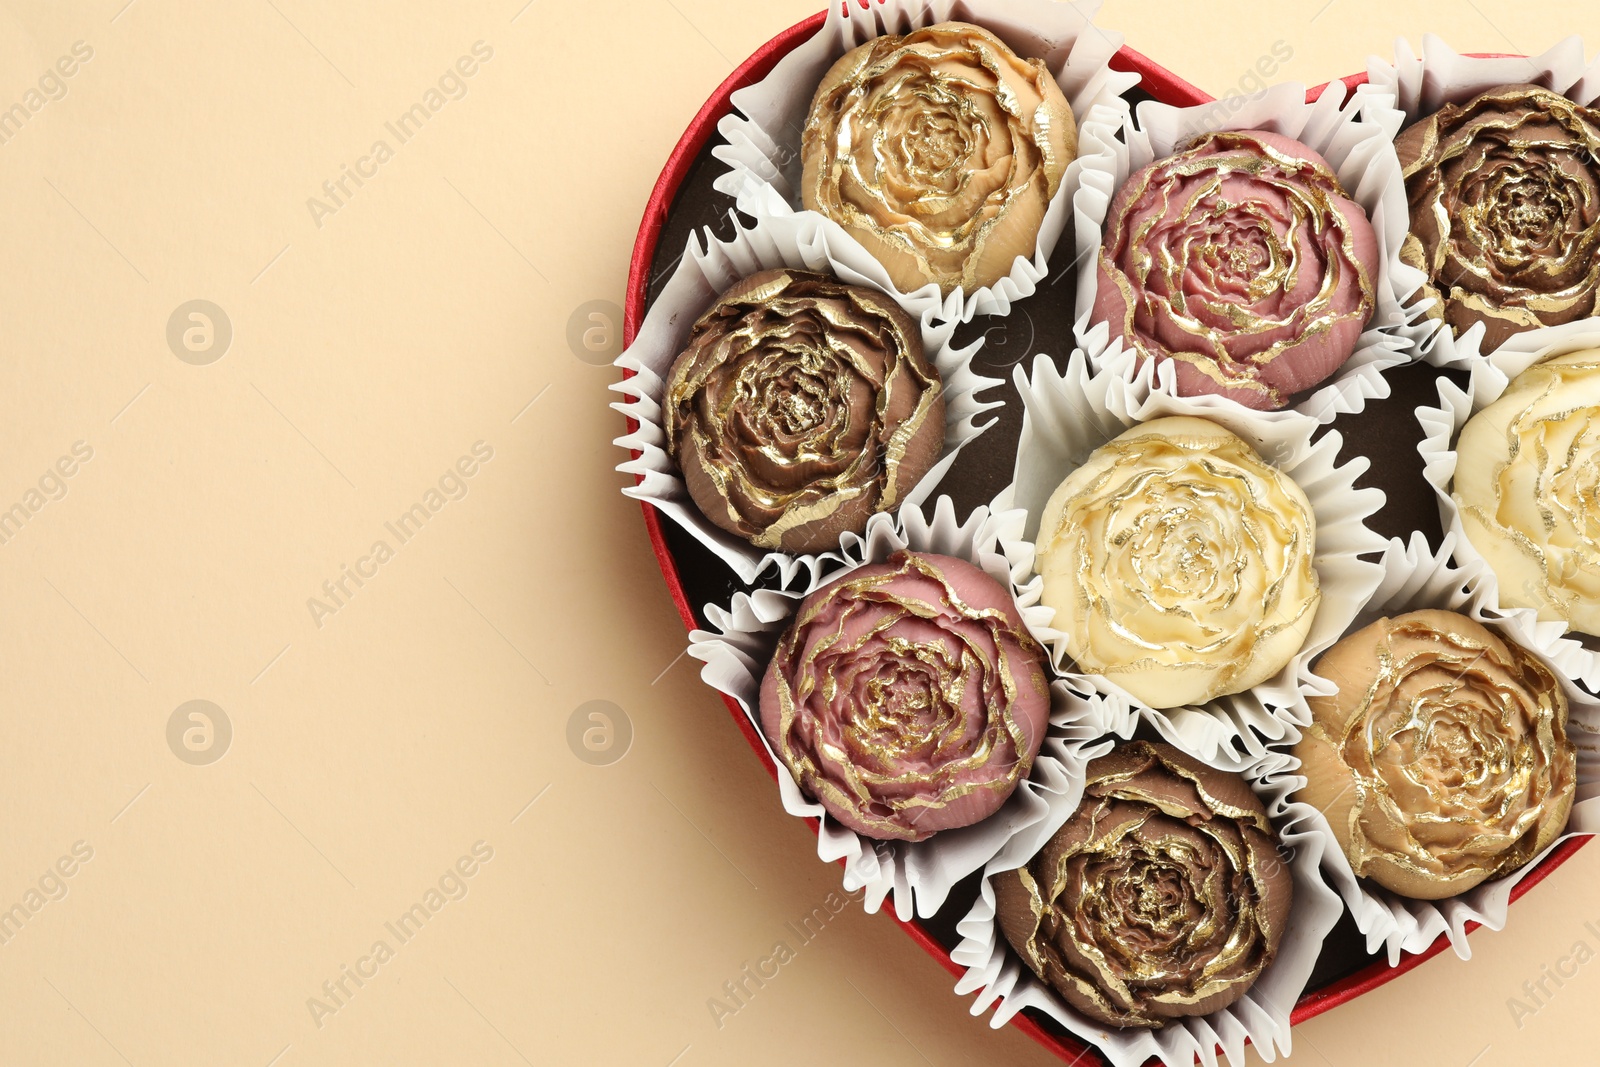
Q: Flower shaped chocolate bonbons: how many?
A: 9